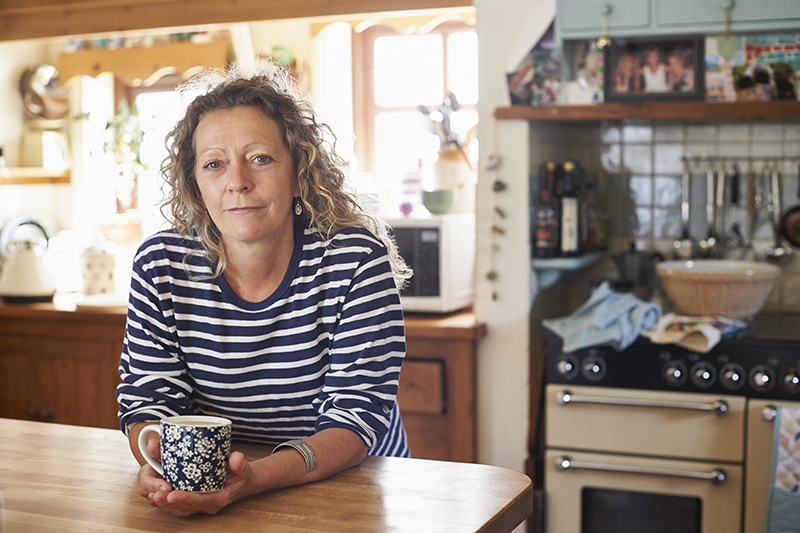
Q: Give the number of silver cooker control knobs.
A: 7